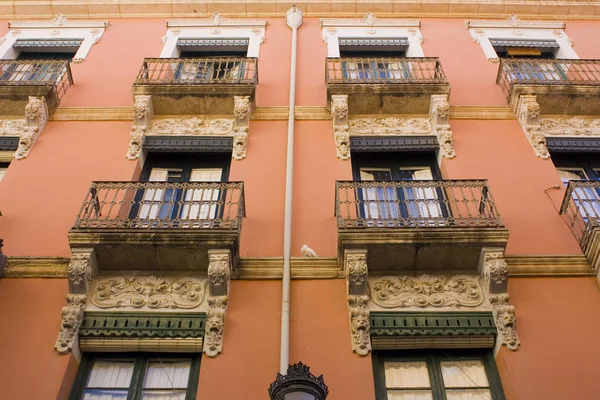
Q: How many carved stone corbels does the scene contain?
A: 10